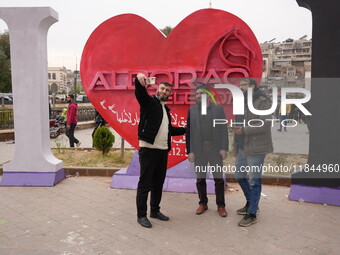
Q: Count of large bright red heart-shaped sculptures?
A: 1